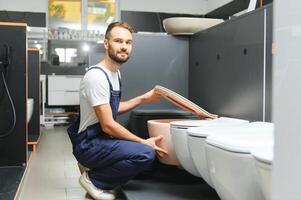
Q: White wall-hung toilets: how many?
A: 4